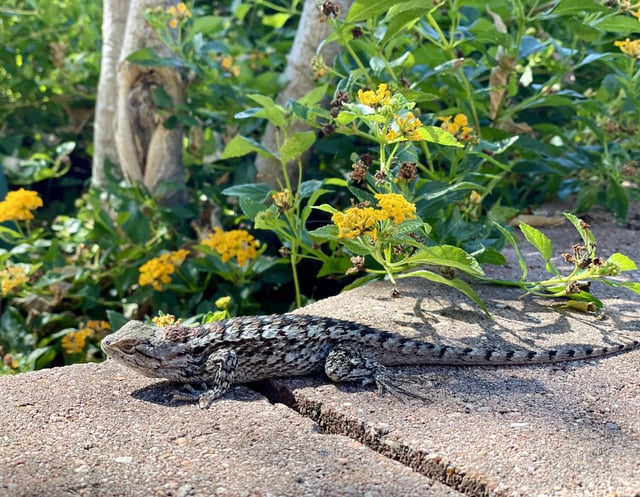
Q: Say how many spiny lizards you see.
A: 1